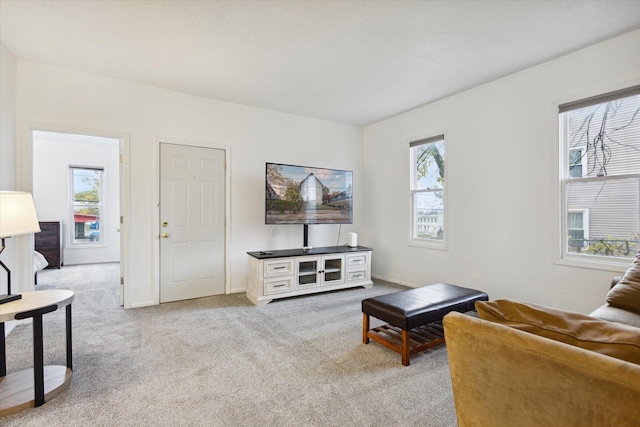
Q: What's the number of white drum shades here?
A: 1